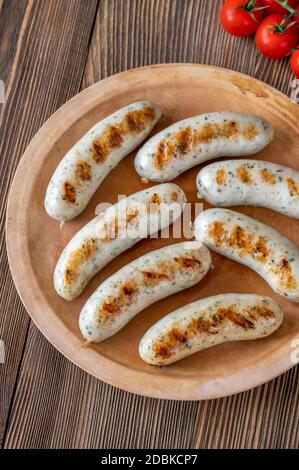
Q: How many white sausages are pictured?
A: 7